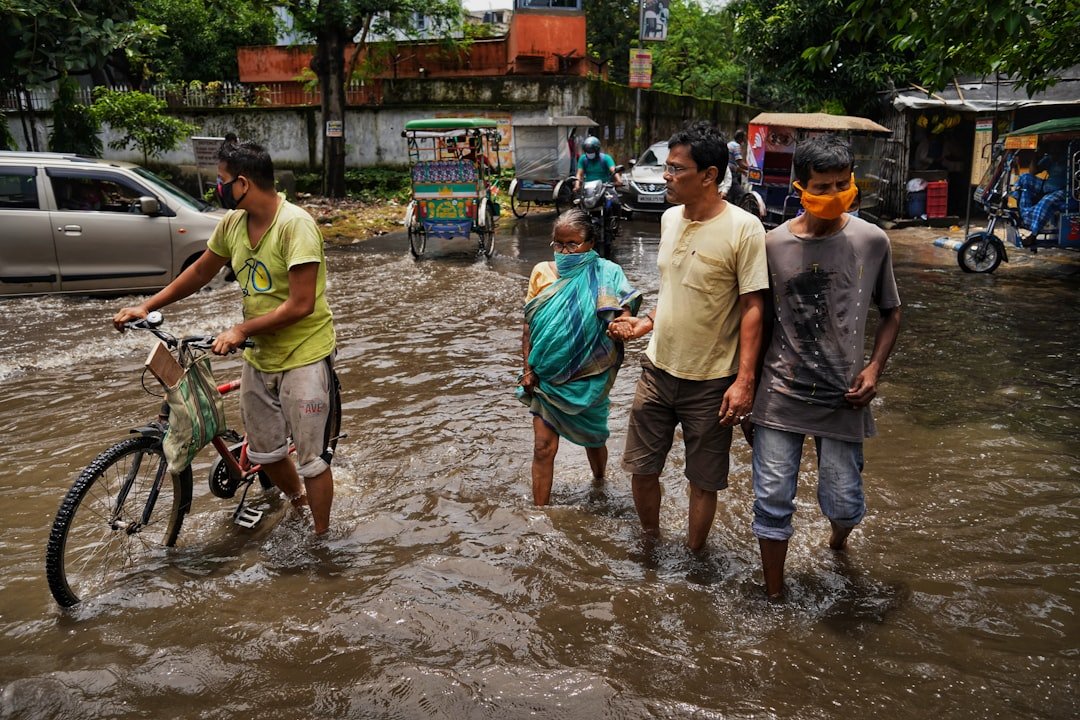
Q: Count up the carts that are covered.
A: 4